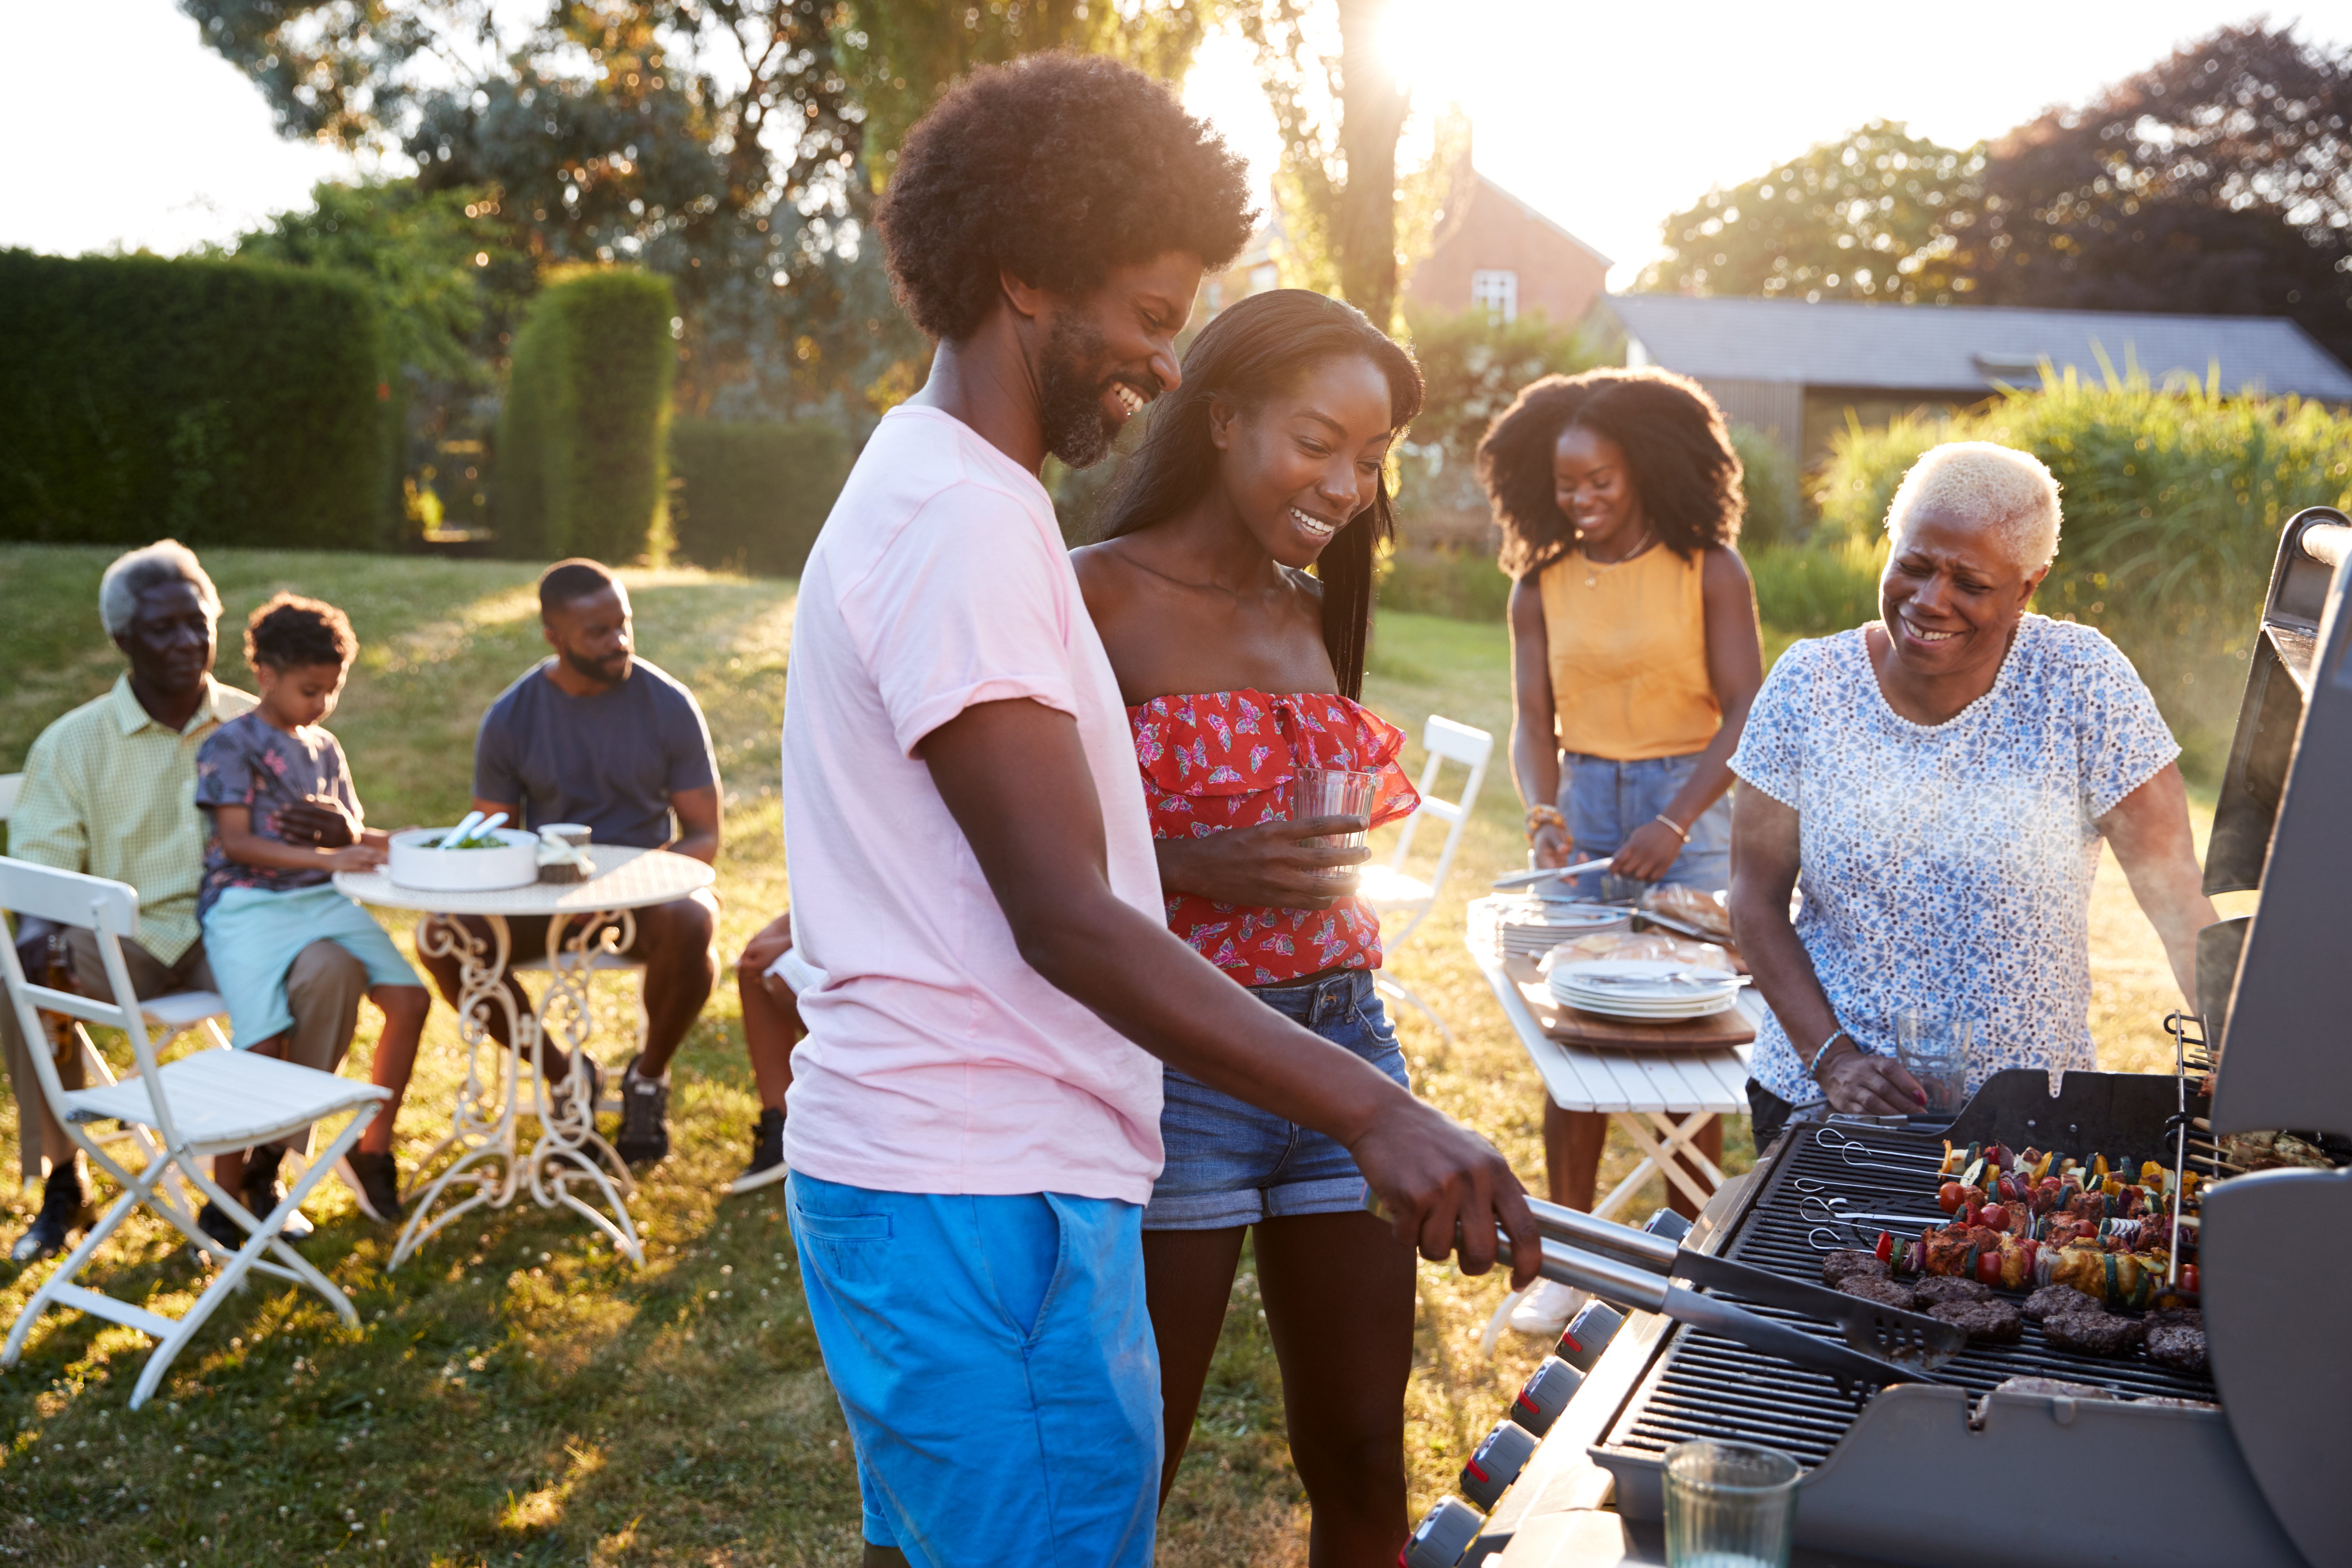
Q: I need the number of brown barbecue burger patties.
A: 8